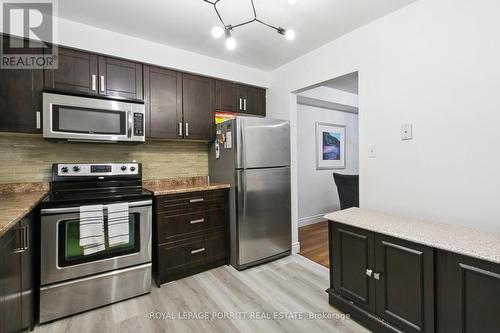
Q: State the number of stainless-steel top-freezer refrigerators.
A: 1